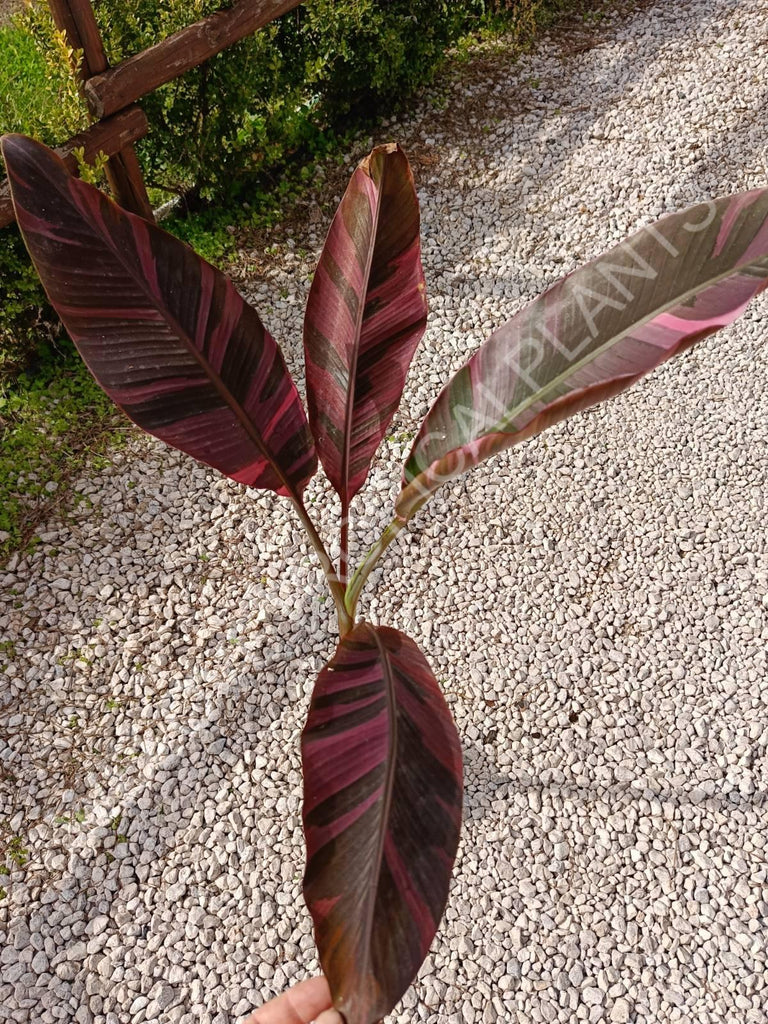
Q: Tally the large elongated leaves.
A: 4